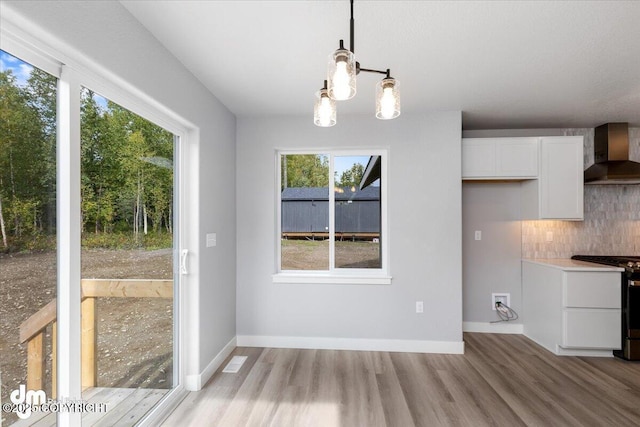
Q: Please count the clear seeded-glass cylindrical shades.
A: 3